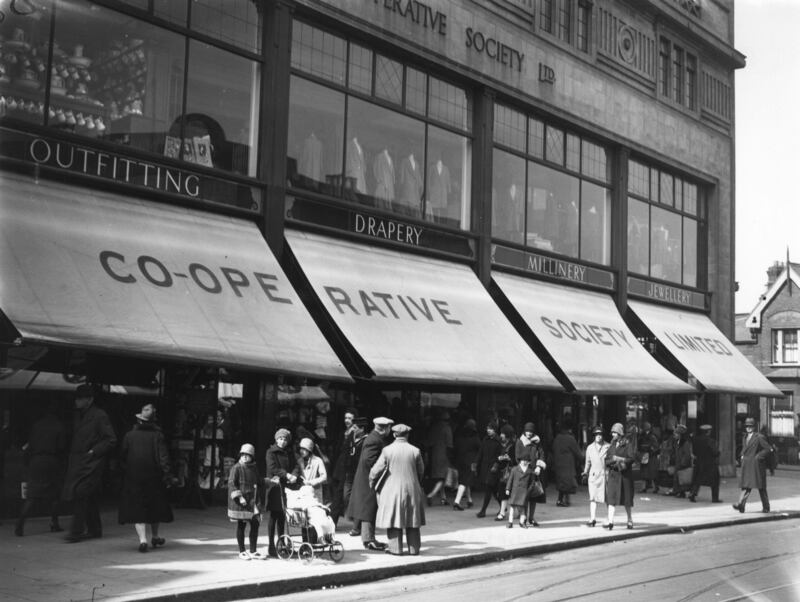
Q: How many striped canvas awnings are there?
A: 0